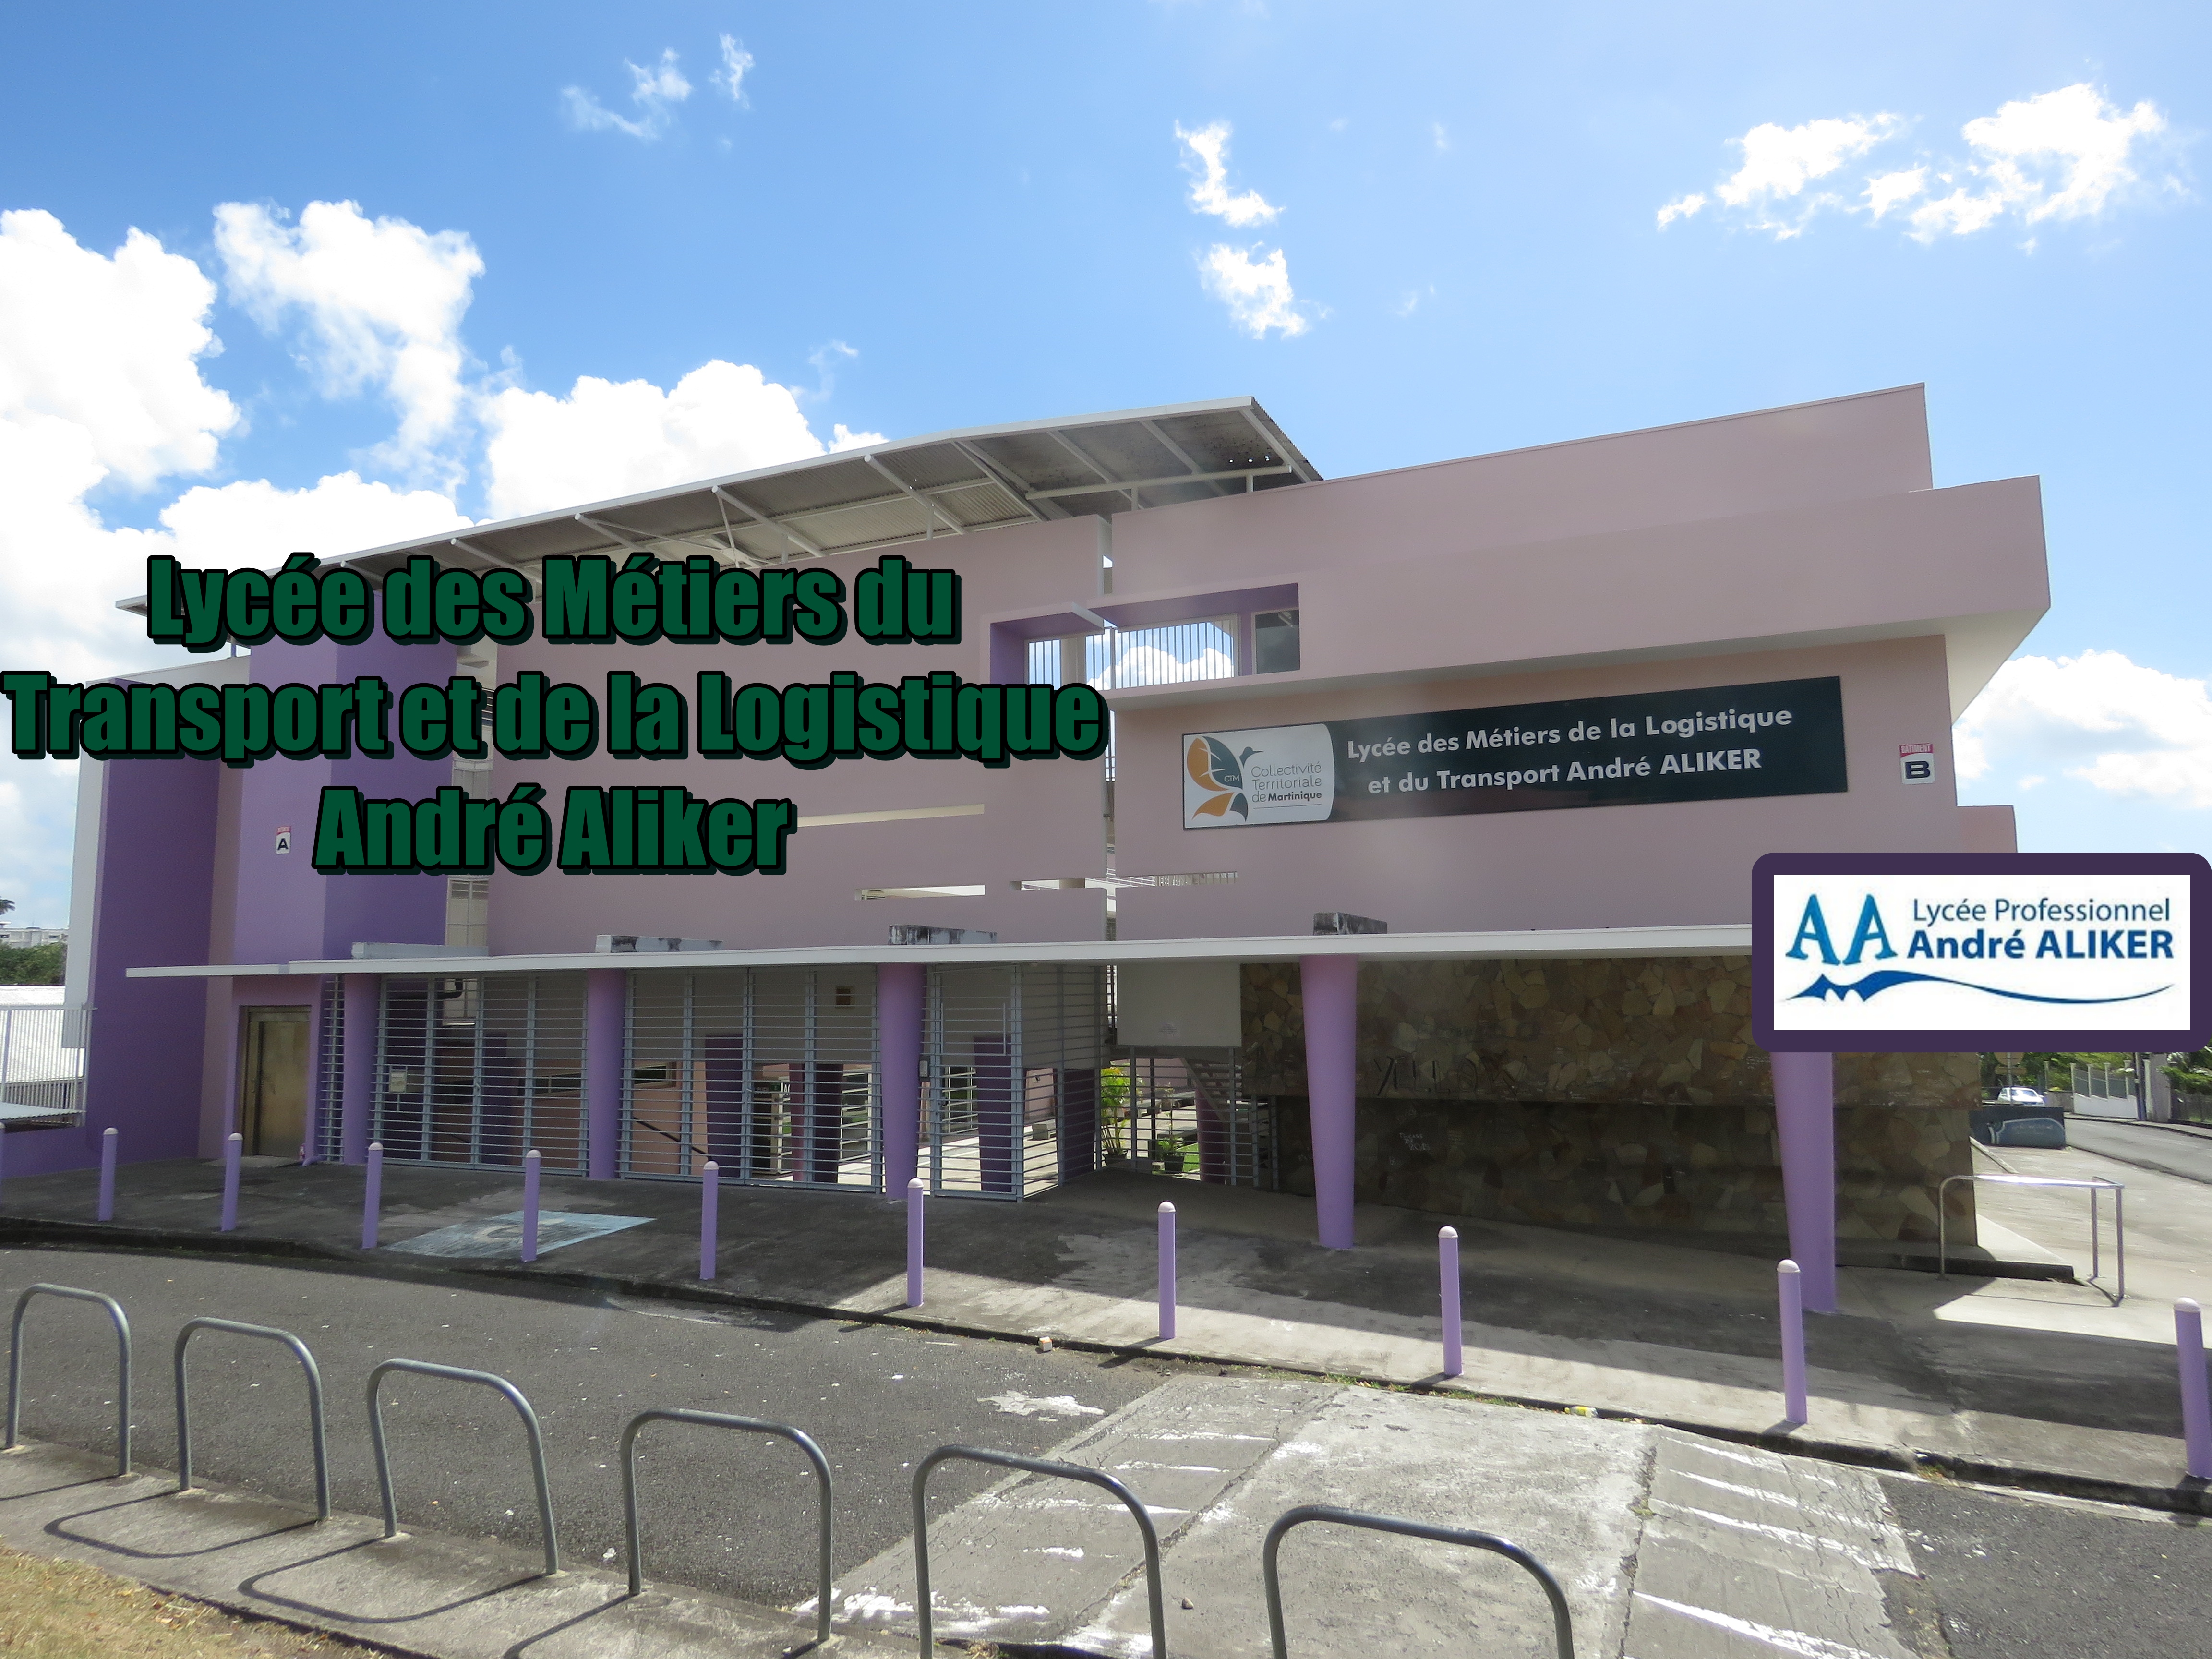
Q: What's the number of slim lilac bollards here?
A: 11